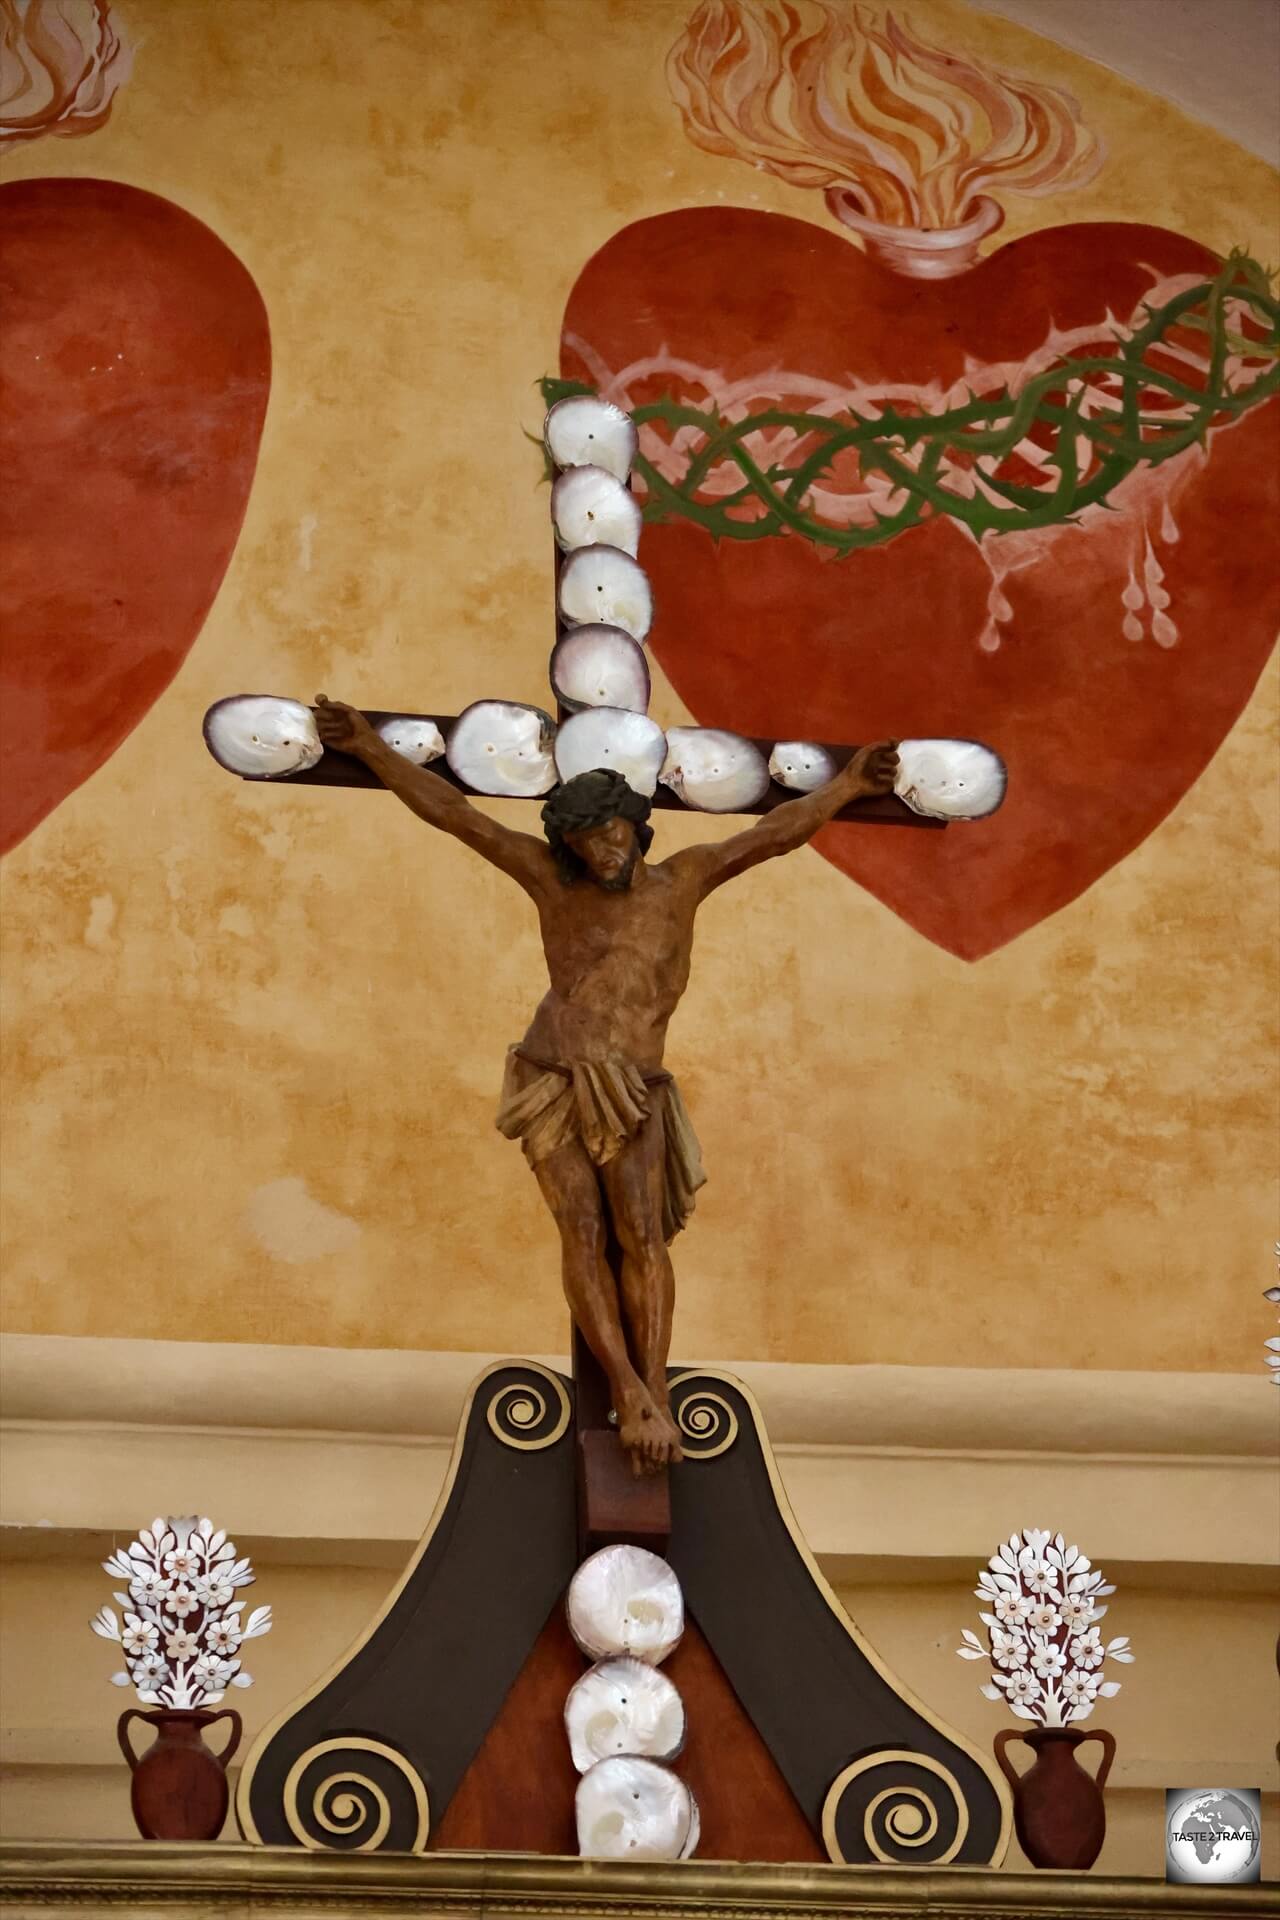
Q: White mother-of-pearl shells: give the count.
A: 14